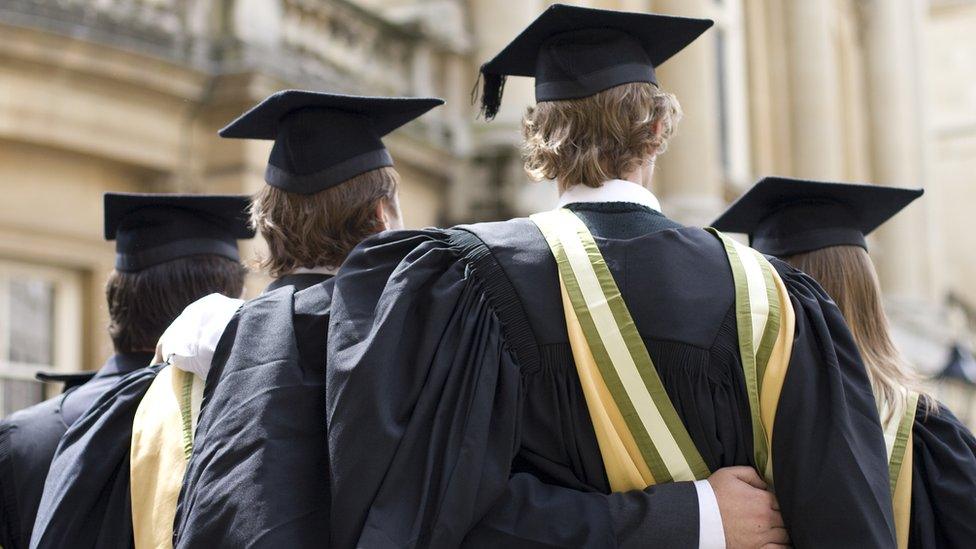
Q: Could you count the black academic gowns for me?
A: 4